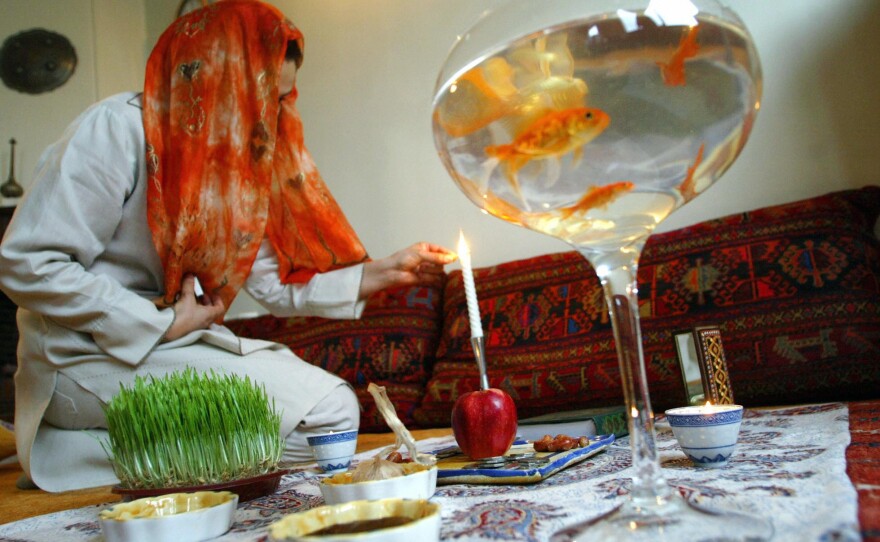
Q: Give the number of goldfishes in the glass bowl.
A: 5